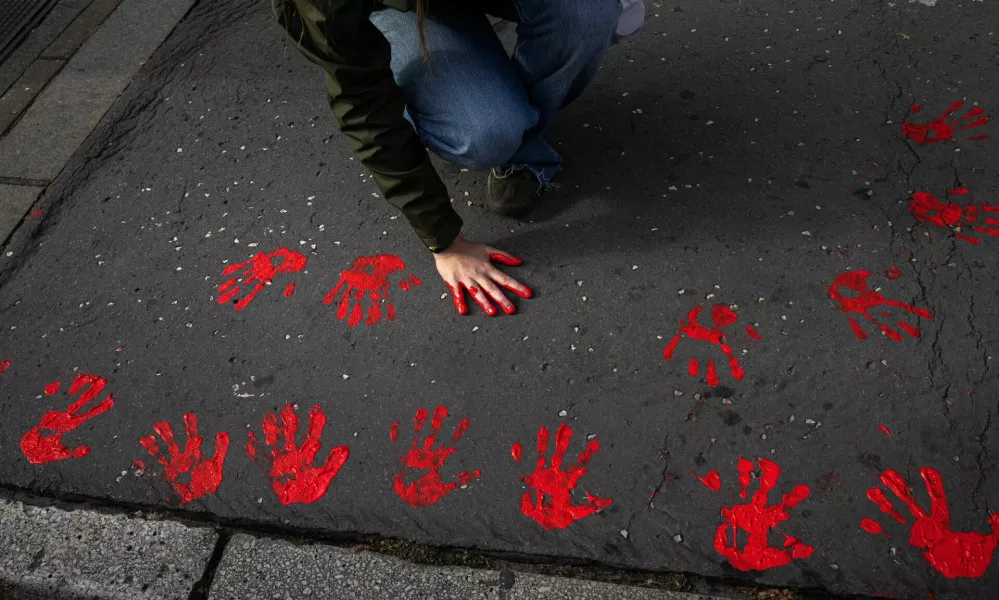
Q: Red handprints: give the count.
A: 13